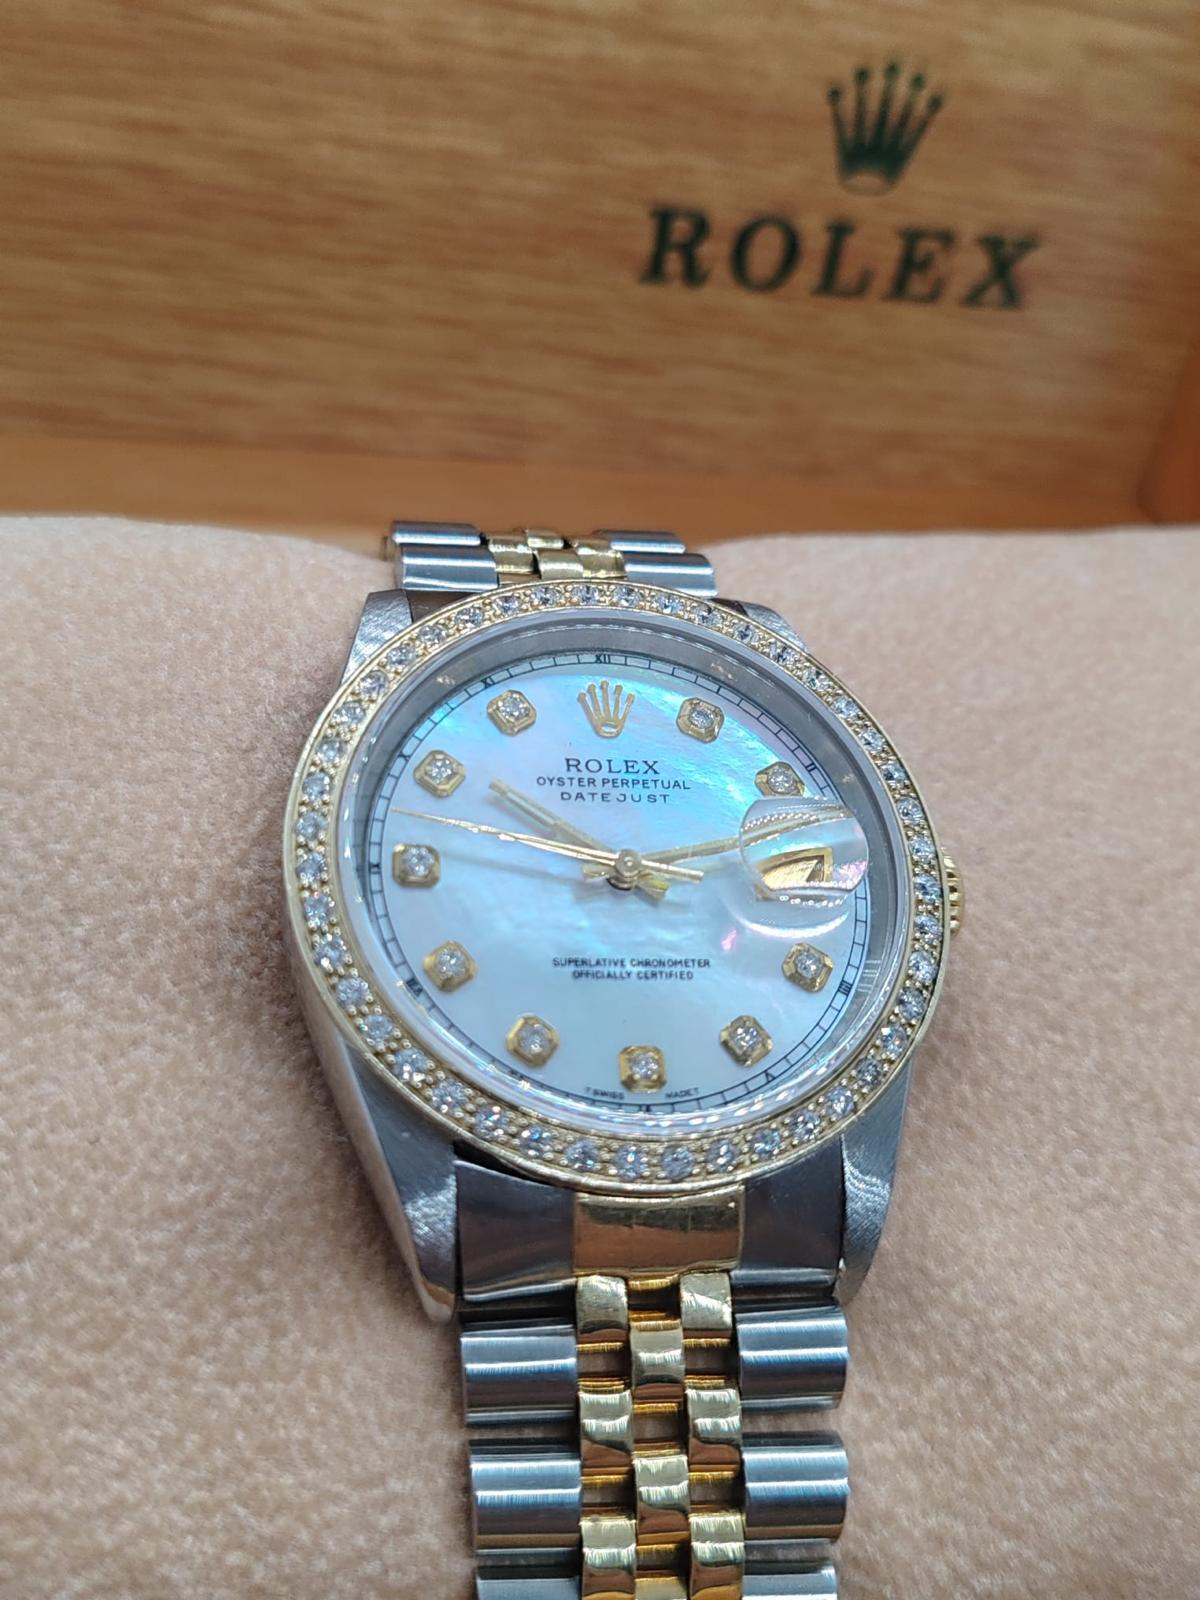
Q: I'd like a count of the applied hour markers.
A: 10